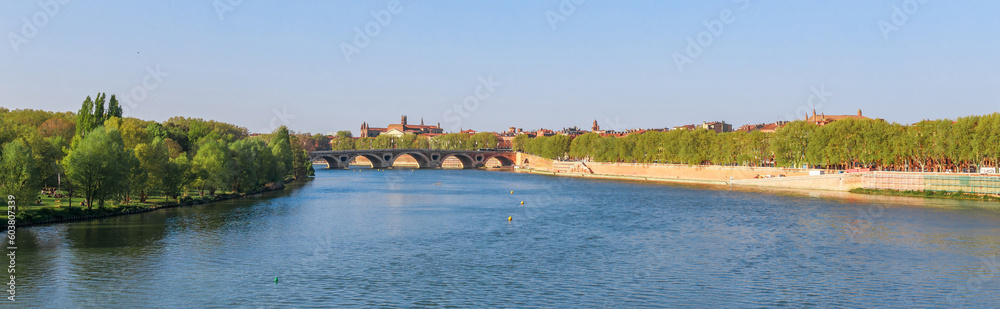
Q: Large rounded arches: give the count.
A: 5